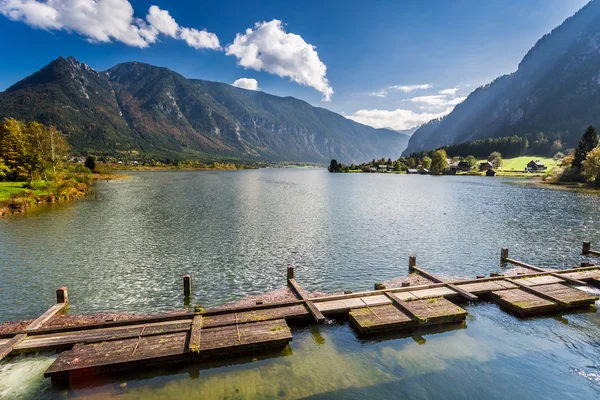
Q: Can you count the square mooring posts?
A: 6